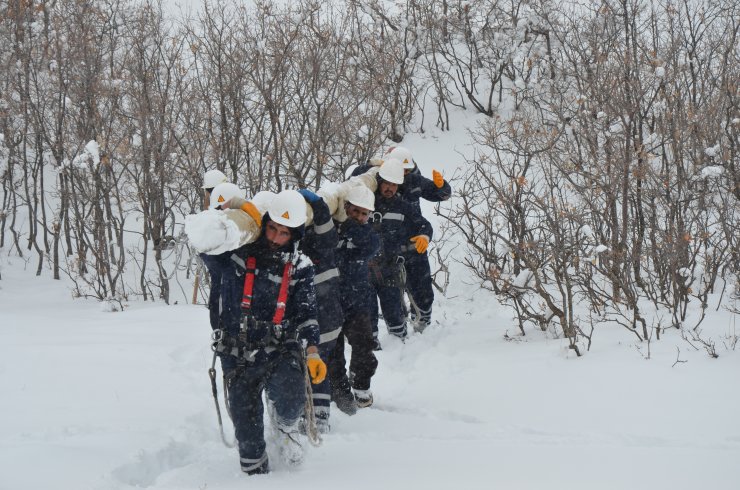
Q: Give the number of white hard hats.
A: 8